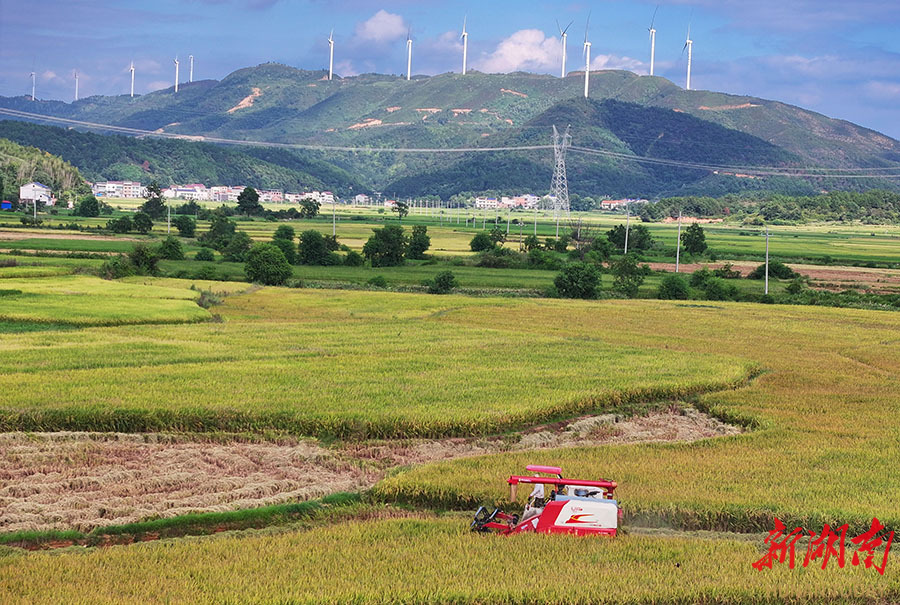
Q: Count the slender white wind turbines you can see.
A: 12